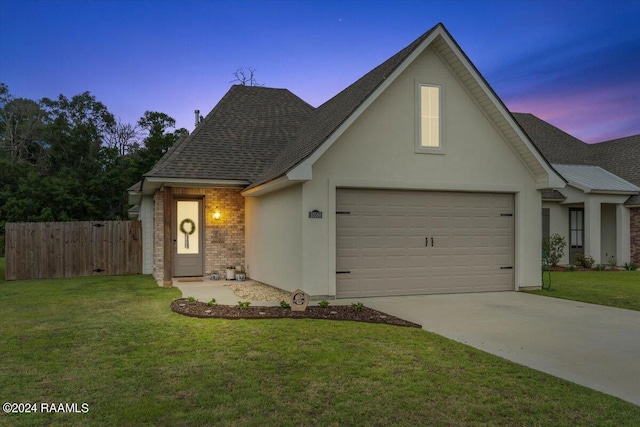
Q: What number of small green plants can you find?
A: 6